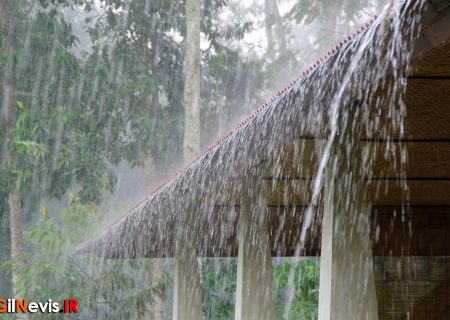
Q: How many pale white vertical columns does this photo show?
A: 3